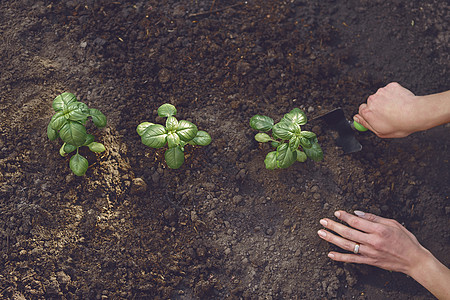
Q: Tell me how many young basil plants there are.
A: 3